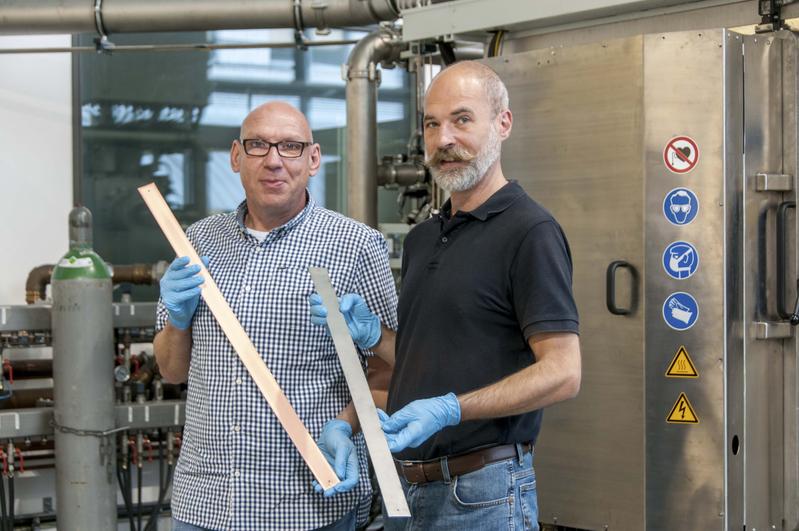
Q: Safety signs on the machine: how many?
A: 6